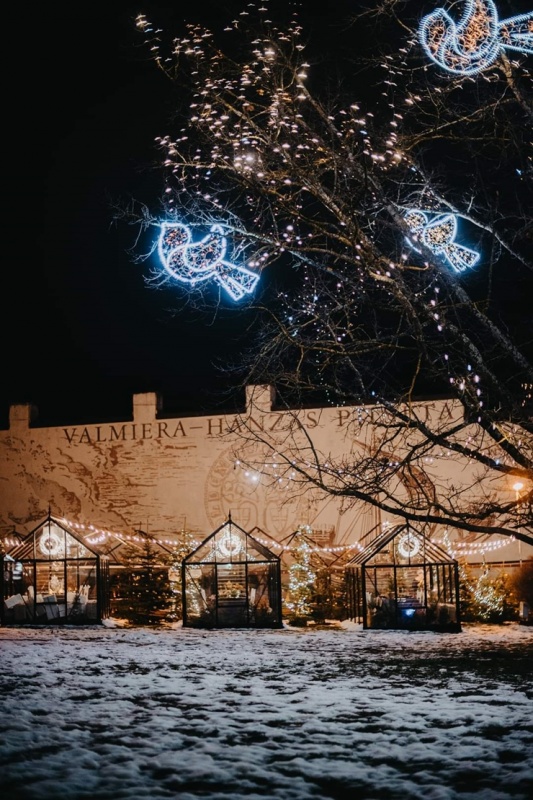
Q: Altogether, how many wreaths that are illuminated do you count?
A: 3